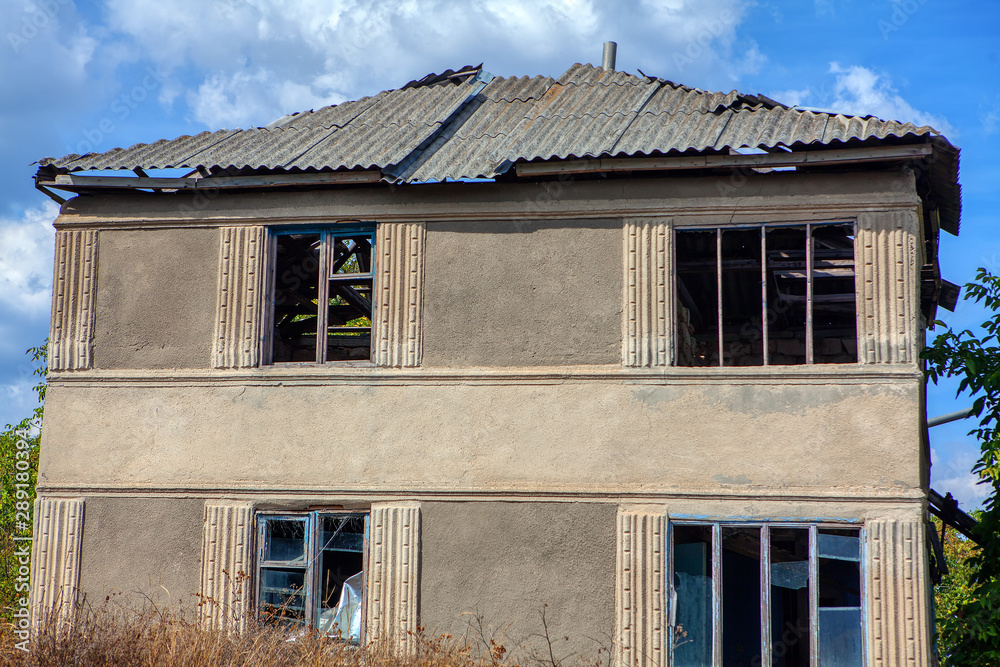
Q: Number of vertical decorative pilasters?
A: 10